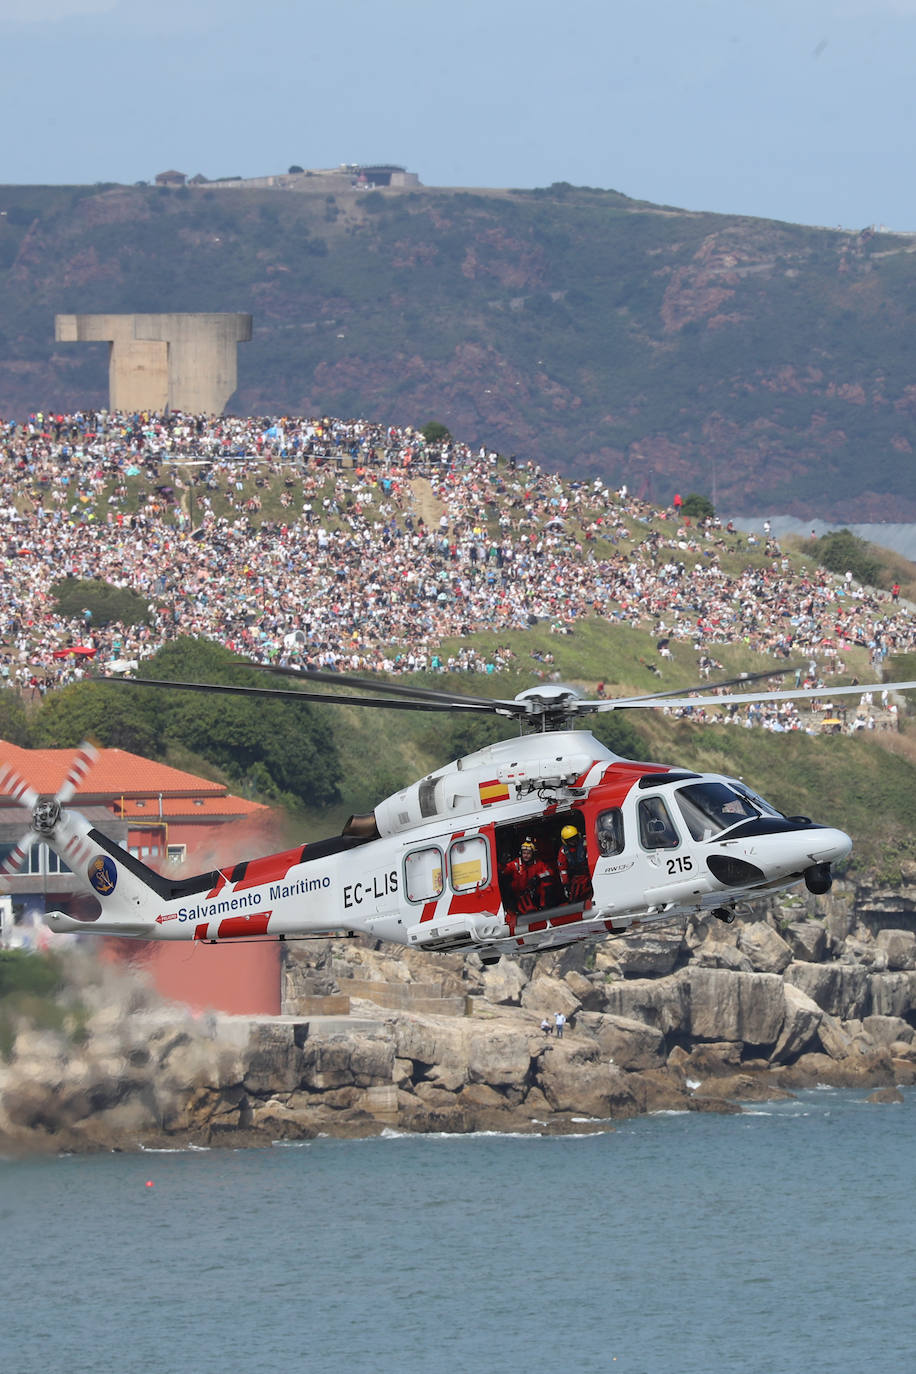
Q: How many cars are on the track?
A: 0